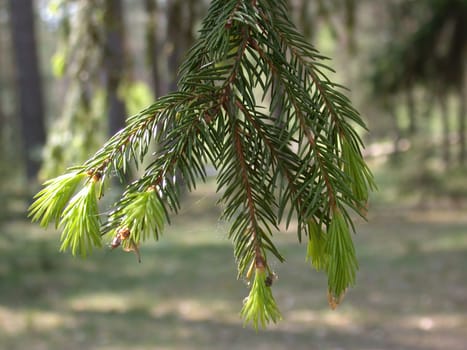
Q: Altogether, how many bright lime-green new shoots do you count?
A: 7